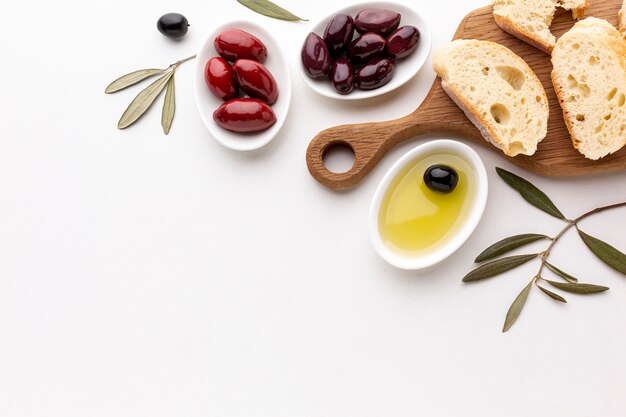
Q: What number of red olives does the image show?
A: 4